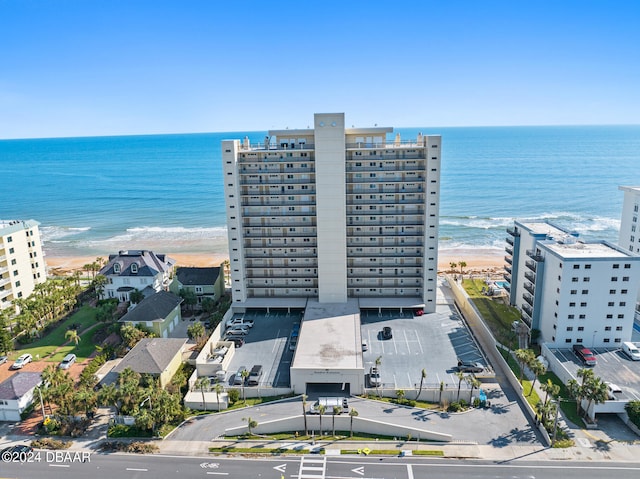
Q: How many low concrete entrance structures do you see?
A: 1